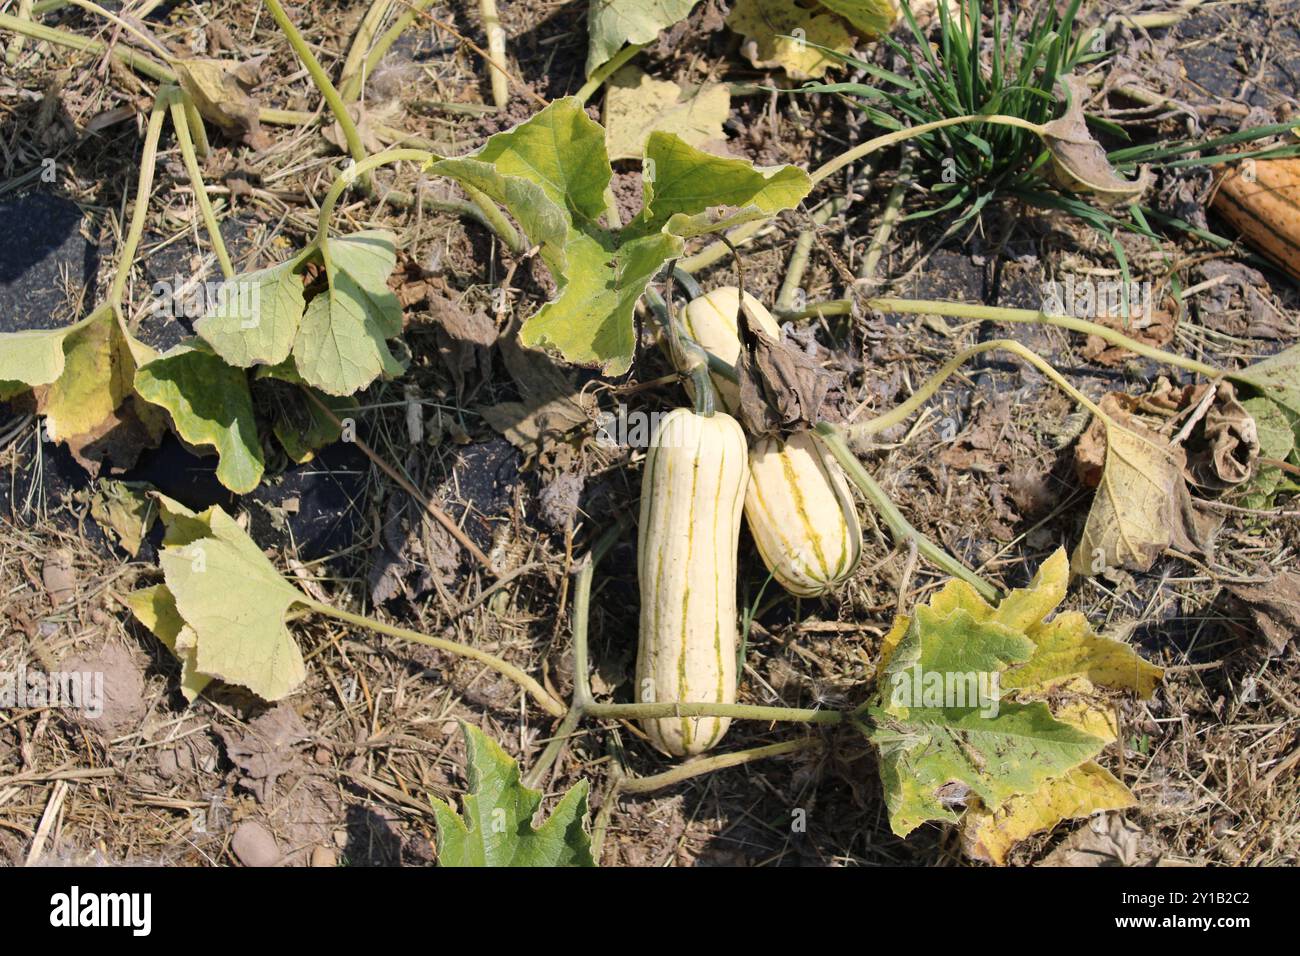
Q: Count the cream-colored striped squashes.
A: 3